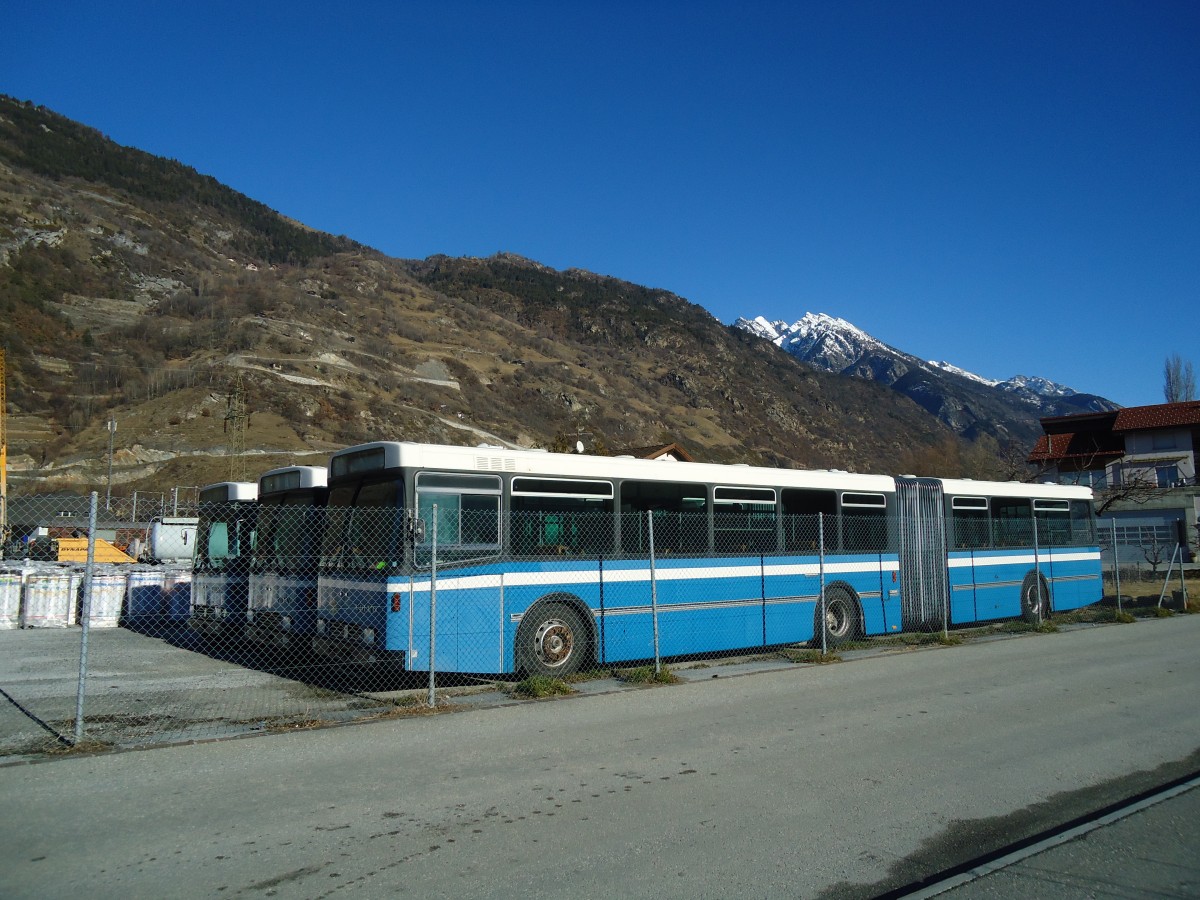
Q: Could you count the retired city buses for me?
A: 3